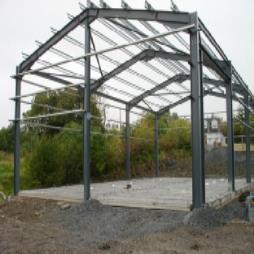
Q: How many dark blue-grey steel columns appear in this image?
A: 7